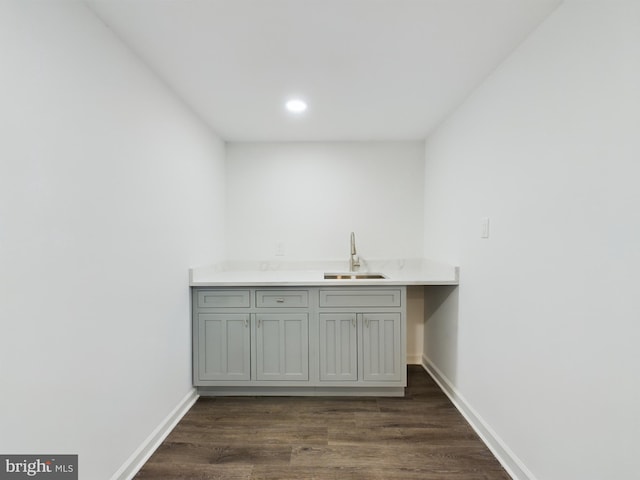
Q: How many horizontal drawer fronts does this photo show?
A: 3